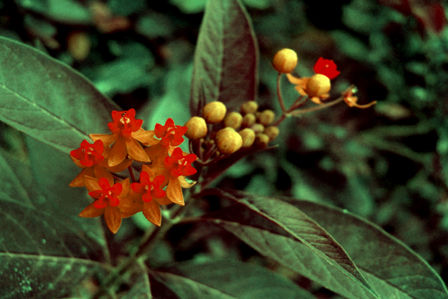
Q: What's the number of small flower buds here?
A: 13